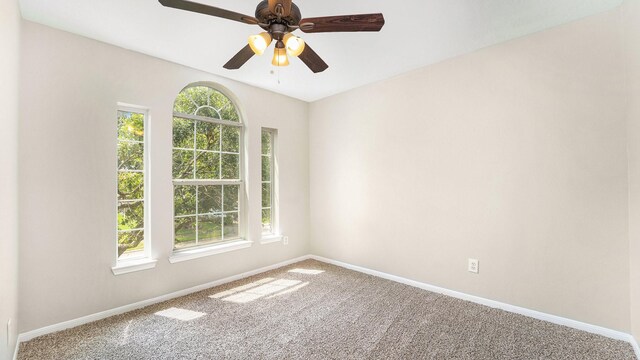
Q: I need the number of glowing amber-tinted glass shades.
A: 3